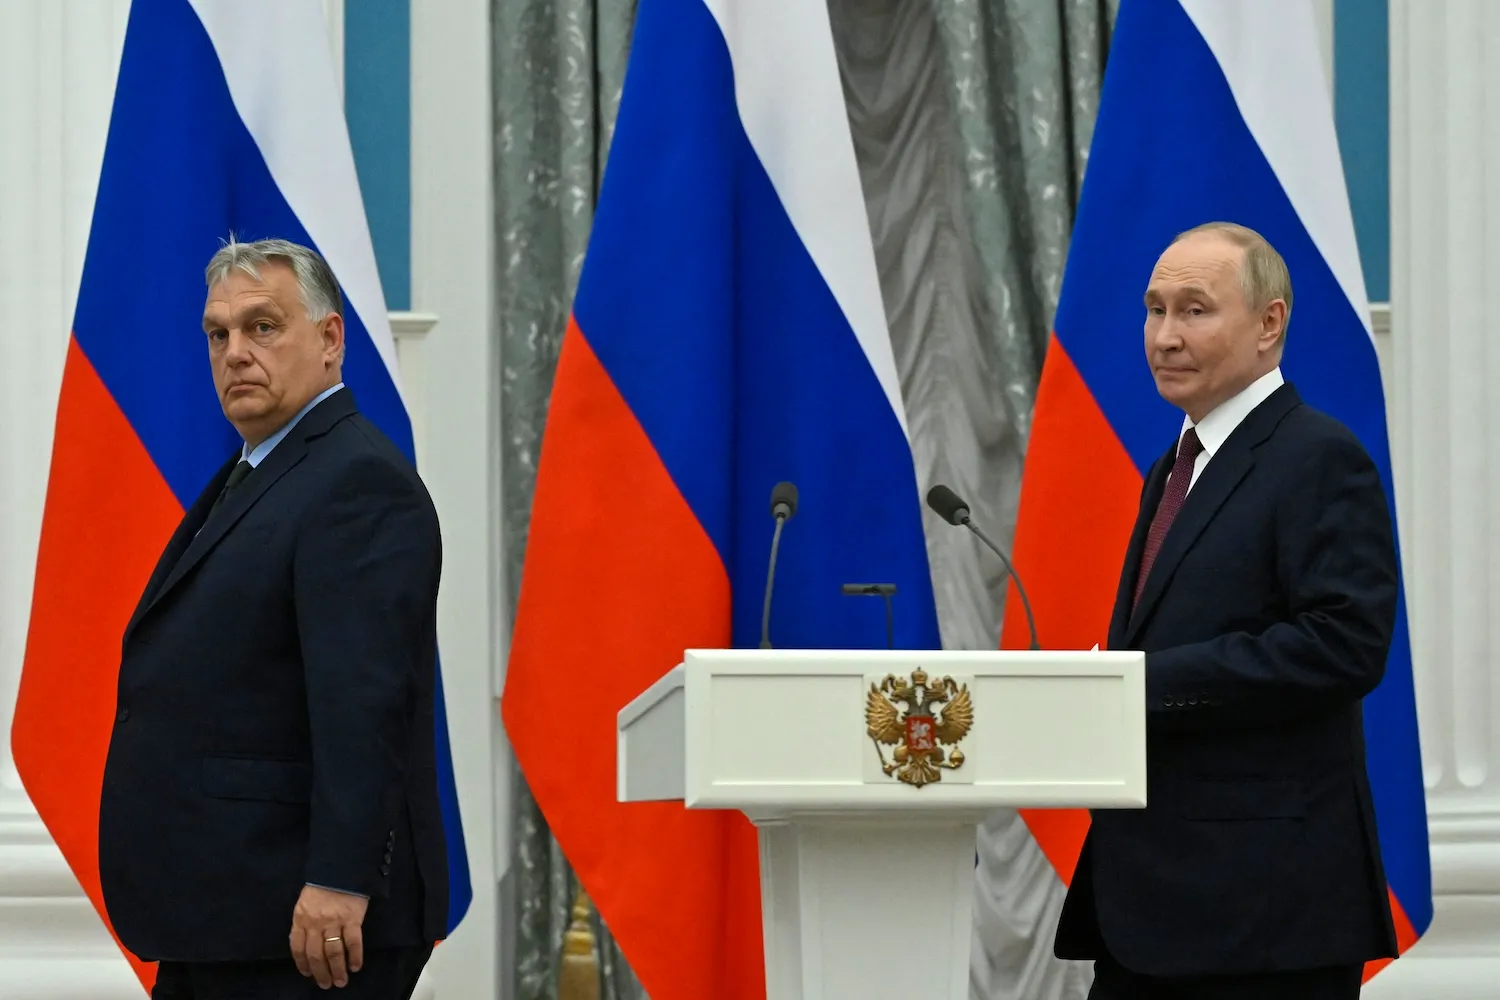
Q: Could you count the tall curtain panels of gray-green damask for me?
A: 2